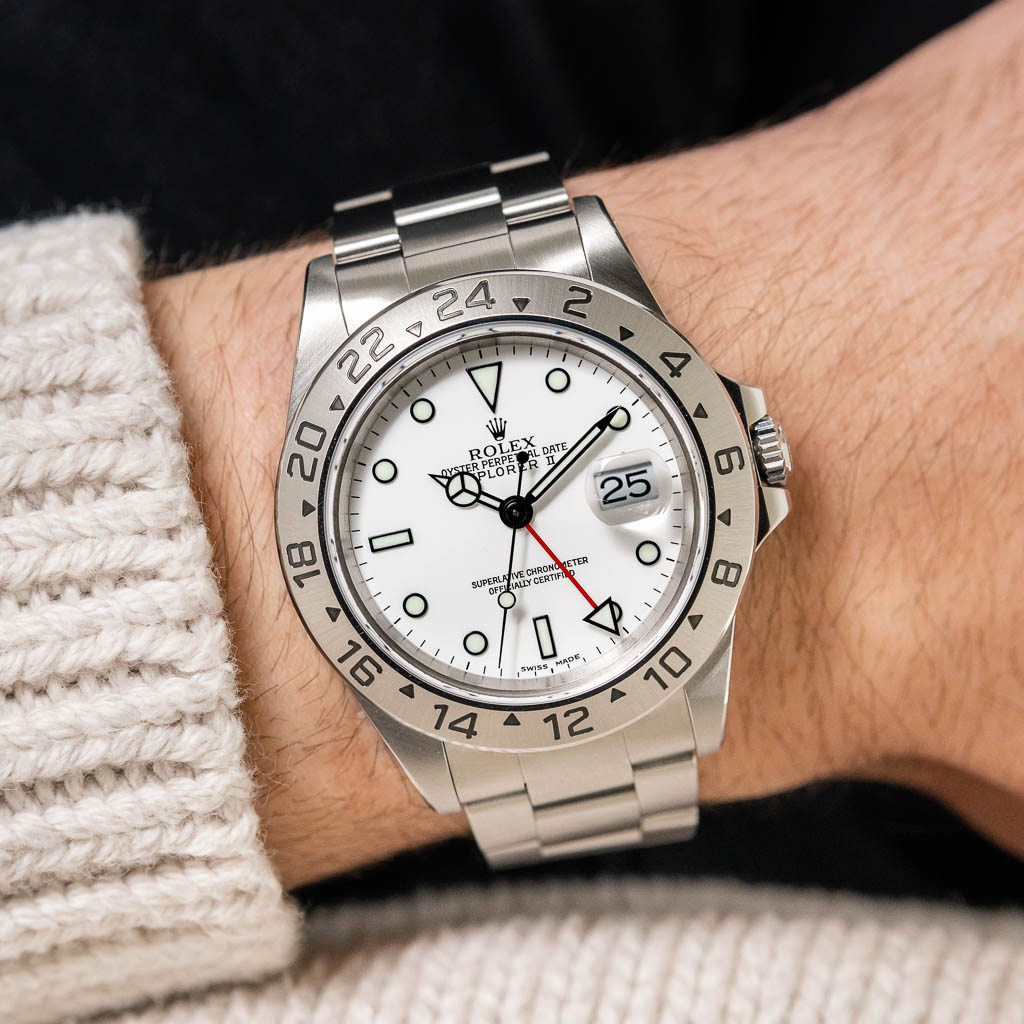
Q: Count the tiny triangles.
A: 12